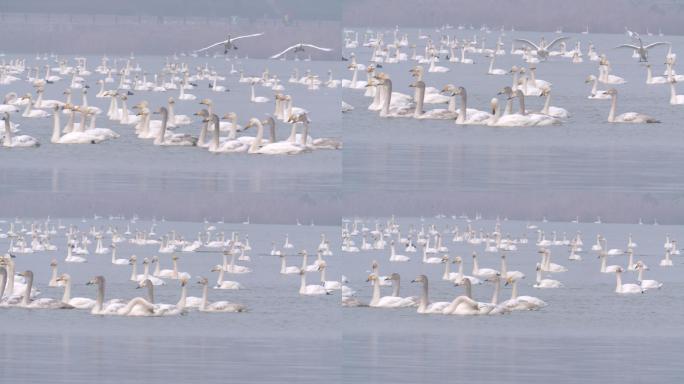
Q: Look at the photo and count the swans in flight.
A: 4